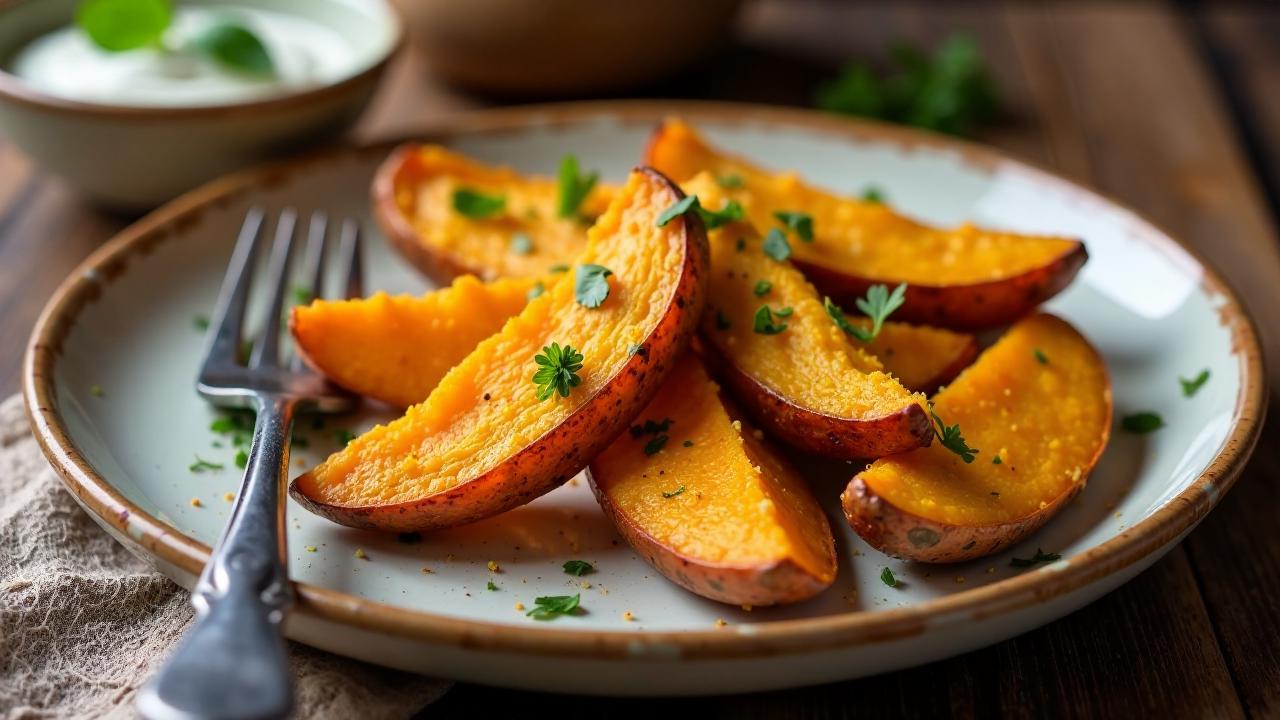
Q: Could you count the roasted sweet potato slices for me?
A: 8